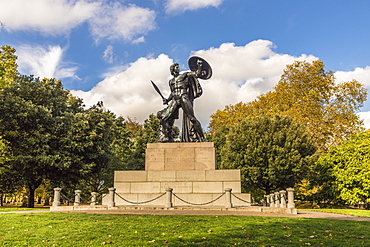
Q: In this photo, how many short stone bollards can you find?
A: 11